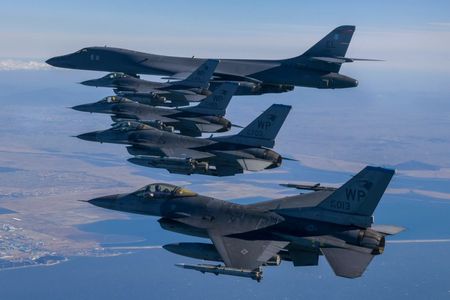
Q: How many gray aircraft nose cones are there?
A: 5